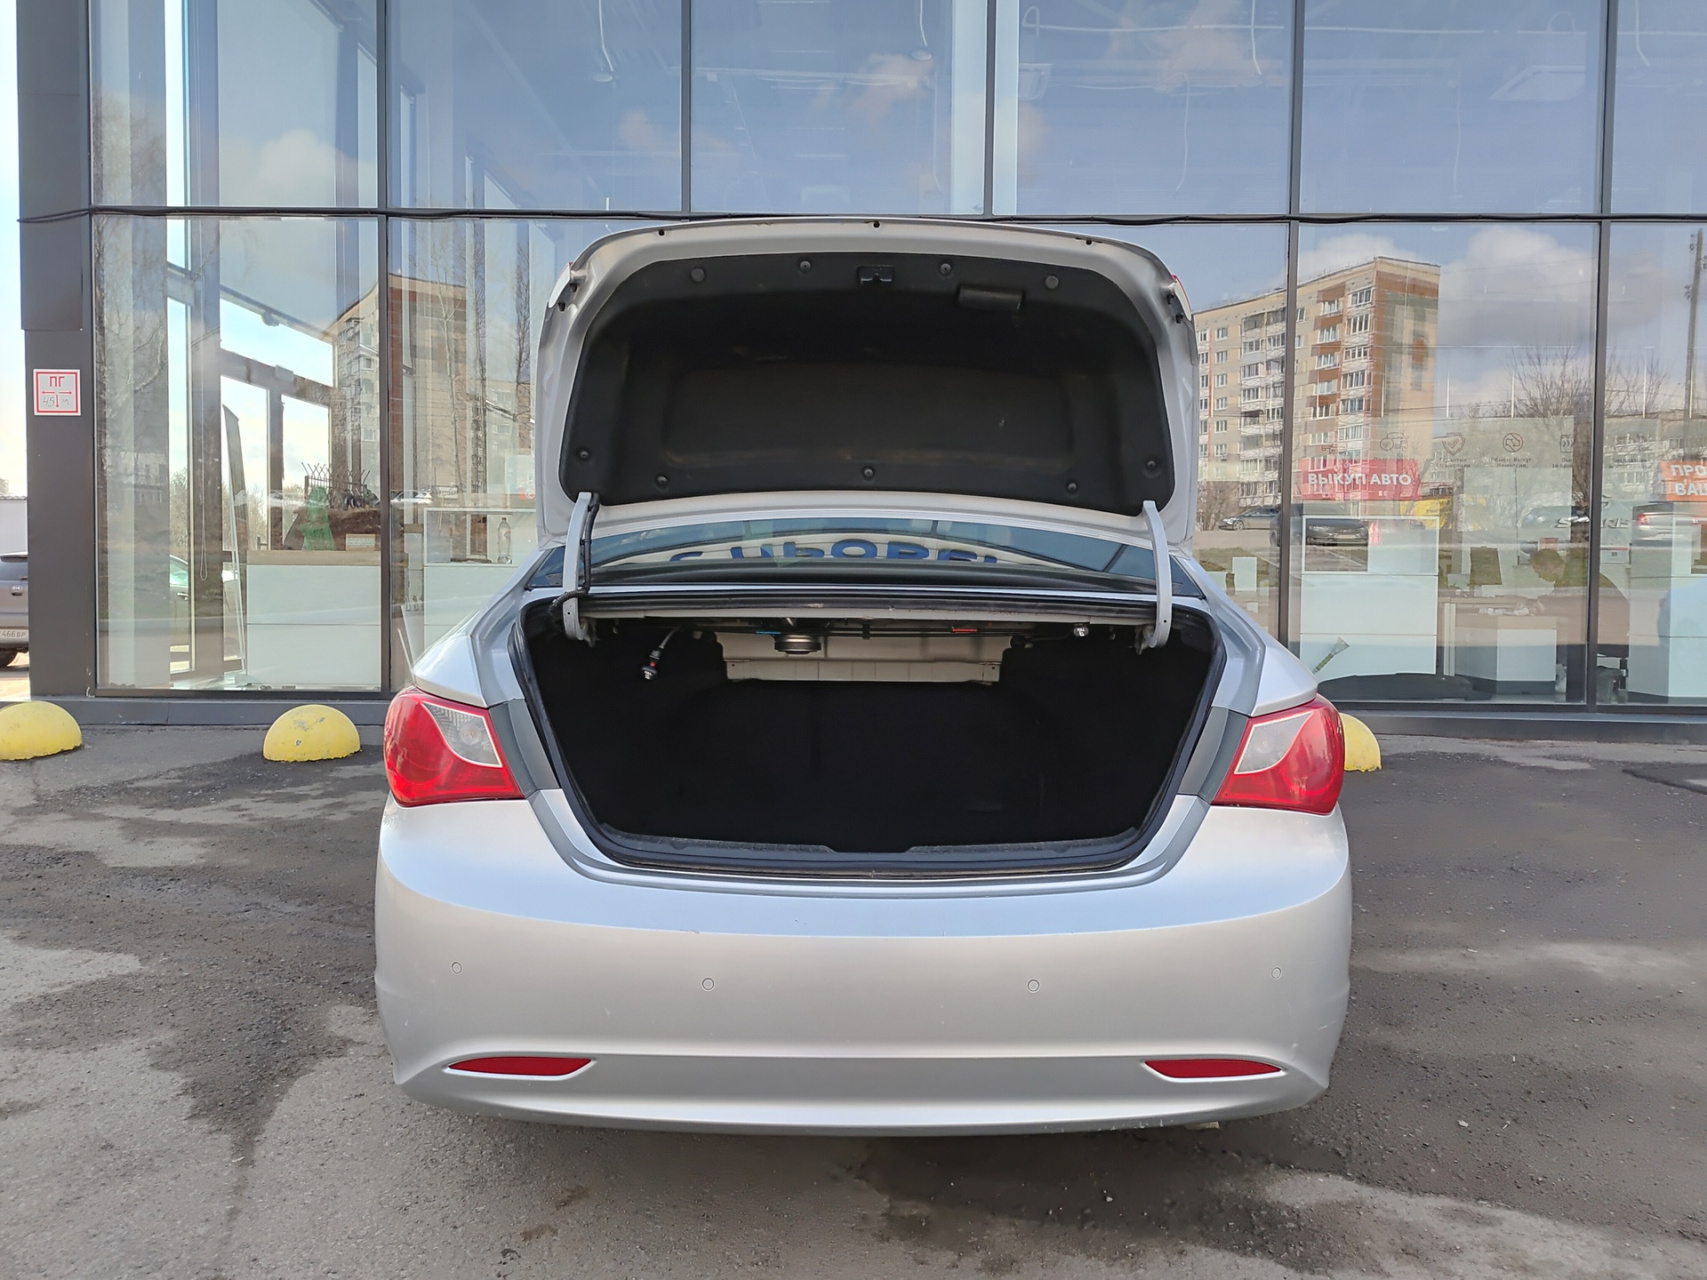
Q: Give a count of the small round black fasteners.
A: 9